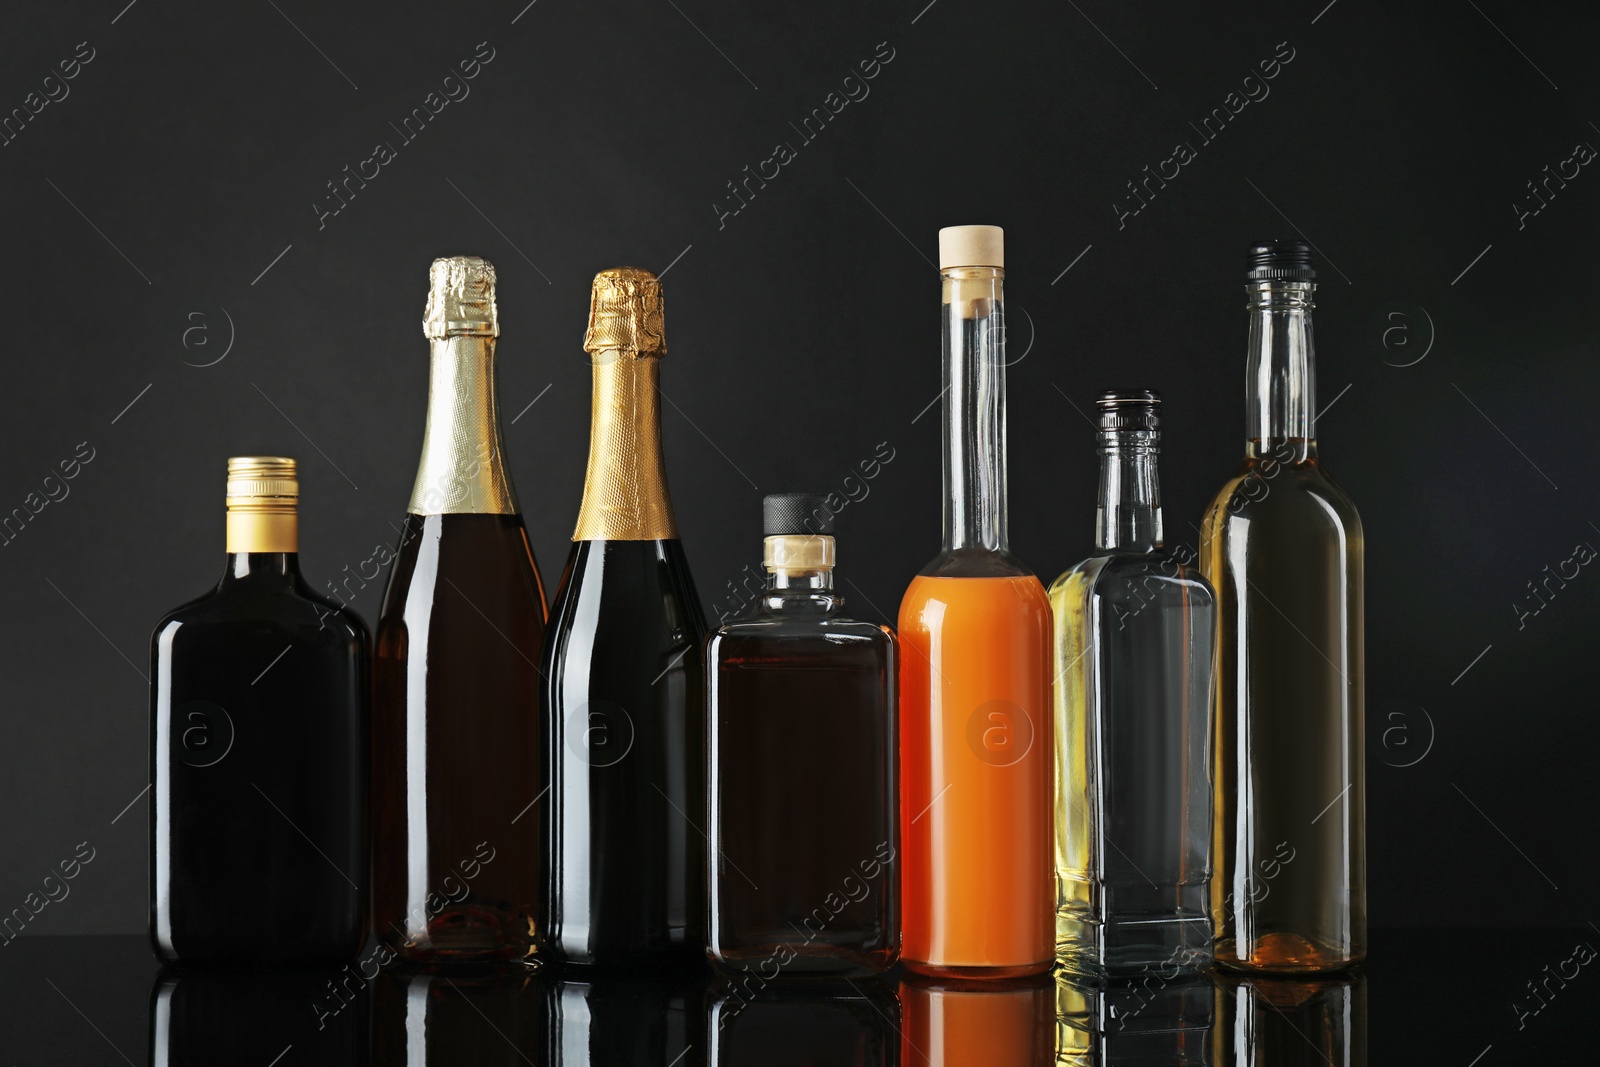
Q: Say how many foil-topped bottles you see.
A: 2